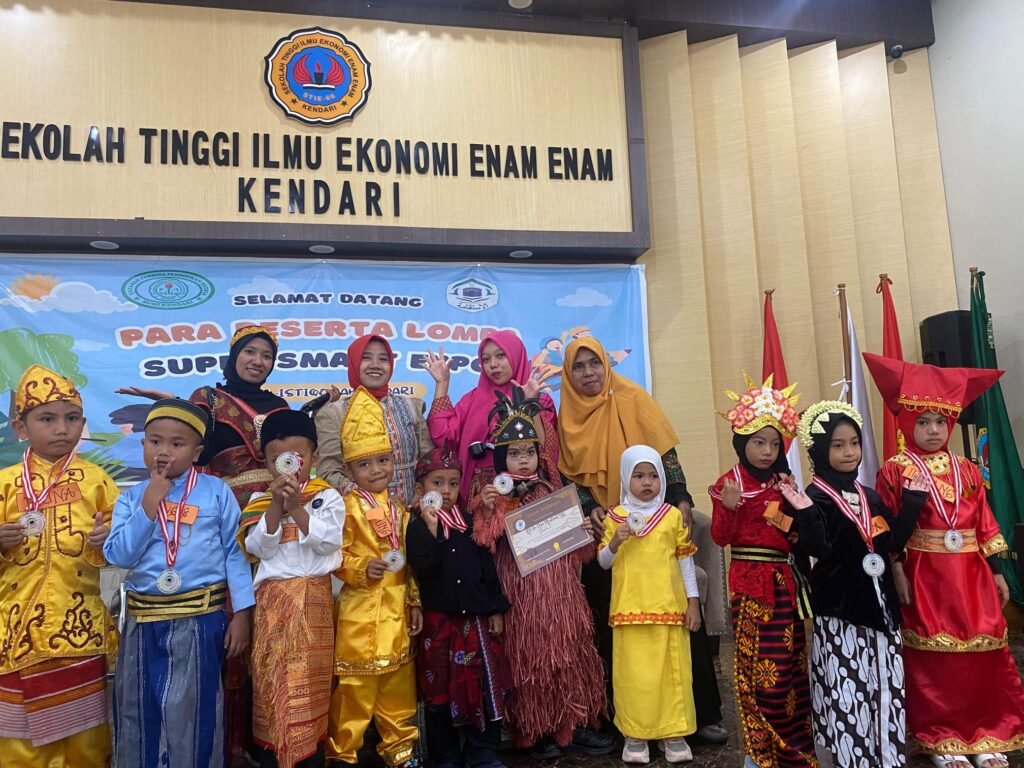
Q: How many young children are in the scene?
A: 10